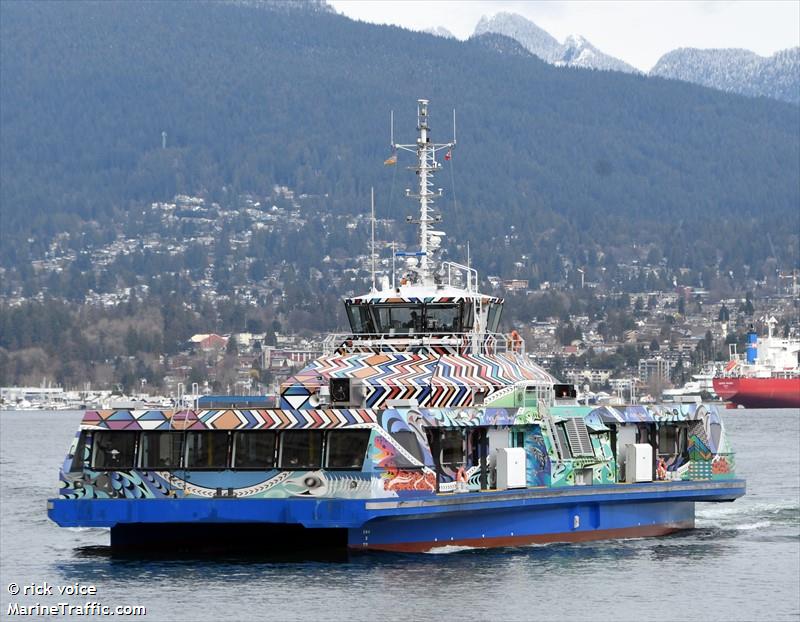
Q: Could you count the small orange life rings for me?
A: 3